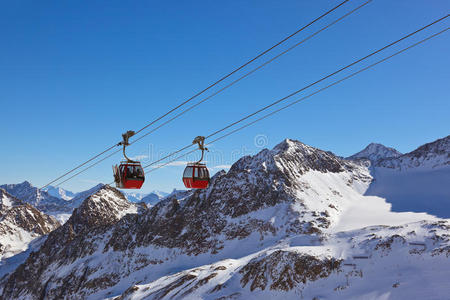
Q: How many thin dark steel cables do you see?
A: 4